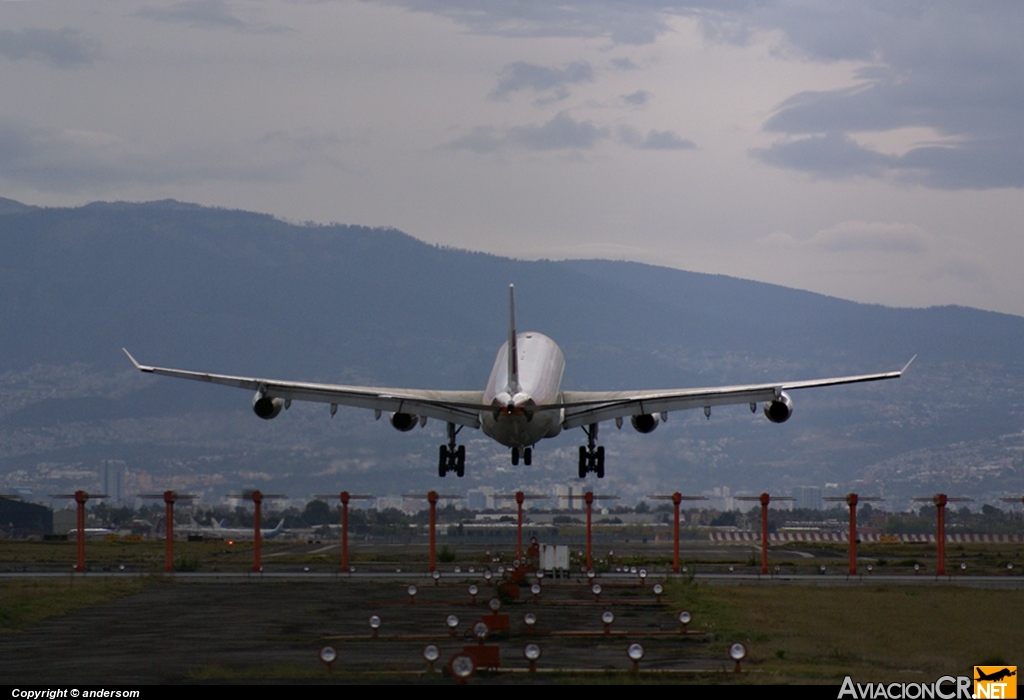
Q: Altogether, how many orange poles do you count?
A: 11